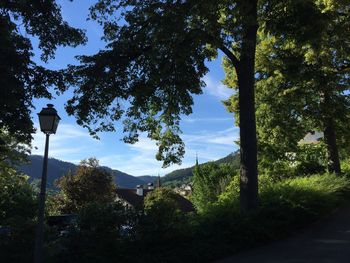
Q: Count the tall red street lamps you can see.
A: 0